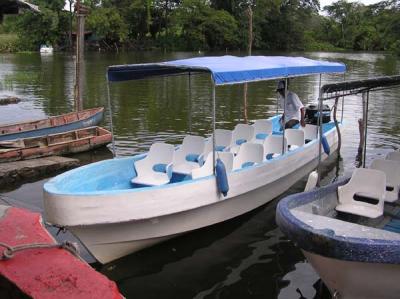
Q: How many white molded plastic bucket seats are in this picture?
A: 13